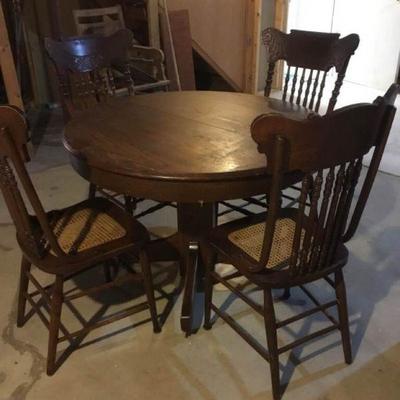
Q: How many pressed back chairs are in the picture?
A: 4